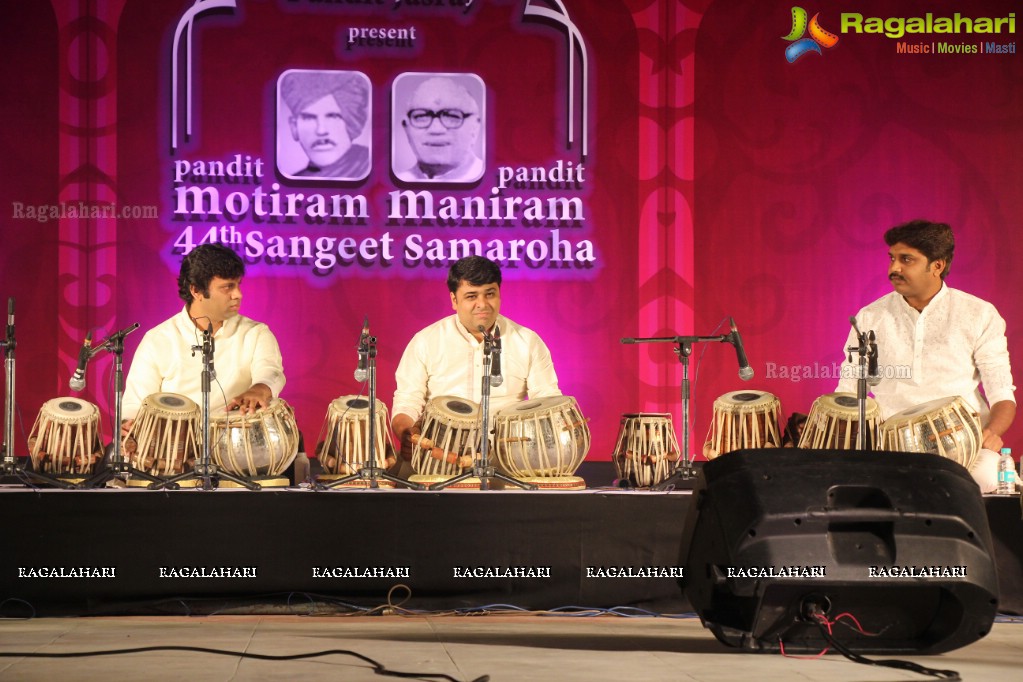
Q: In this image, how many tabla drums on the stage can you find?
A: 10